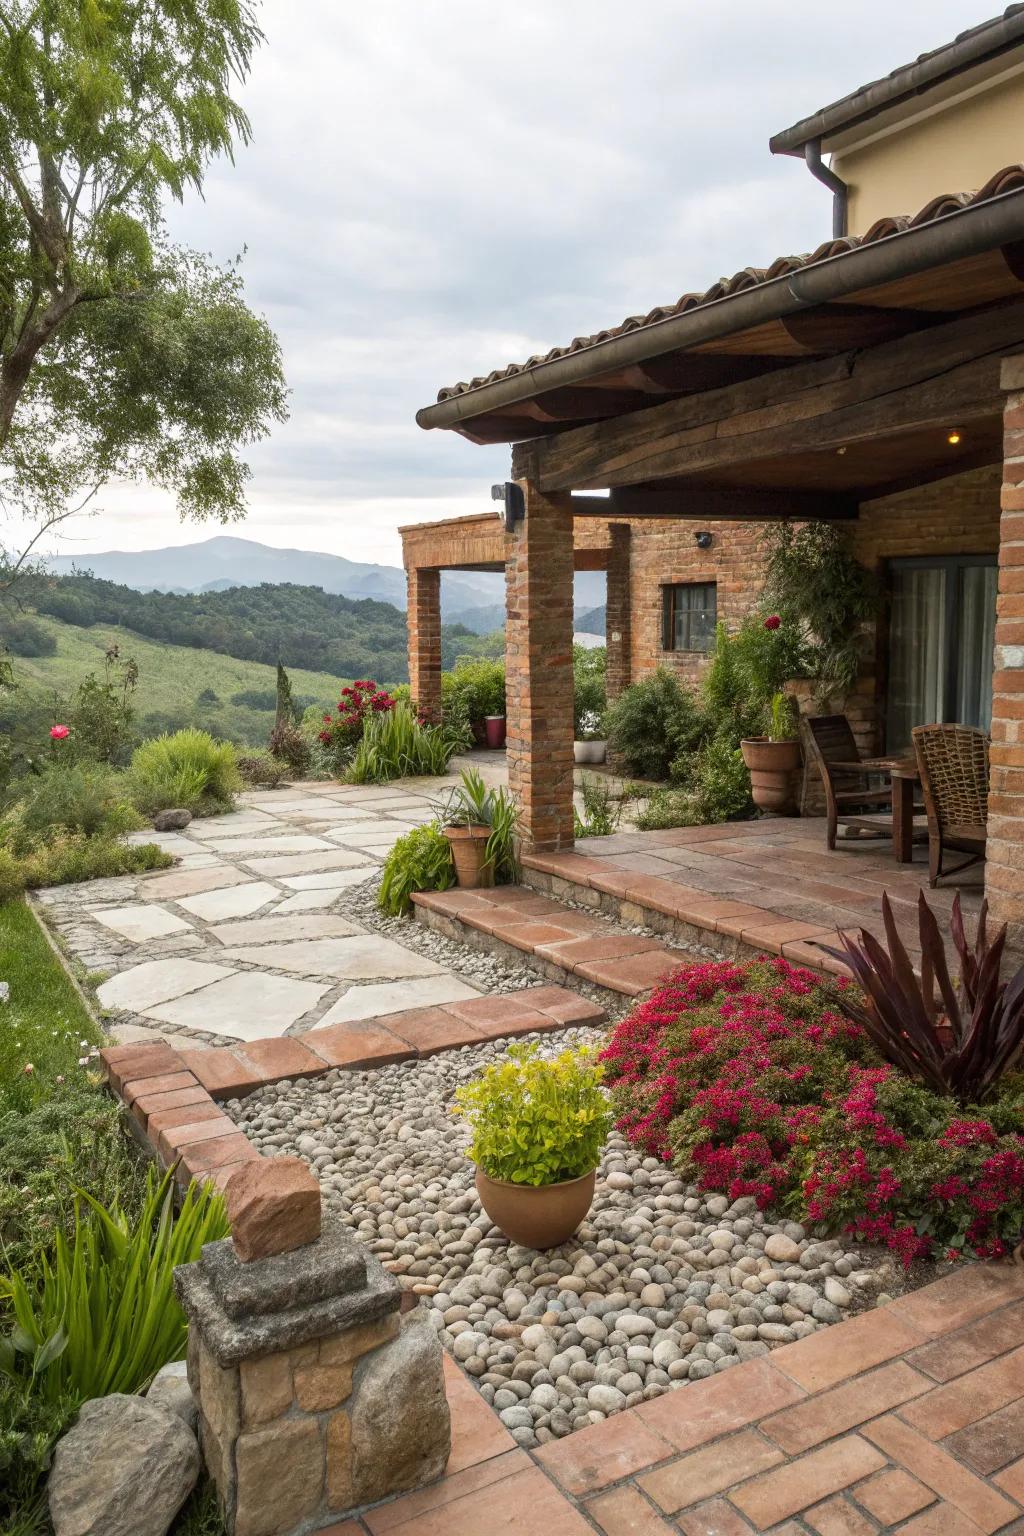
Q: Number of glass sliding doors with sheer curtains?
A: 1